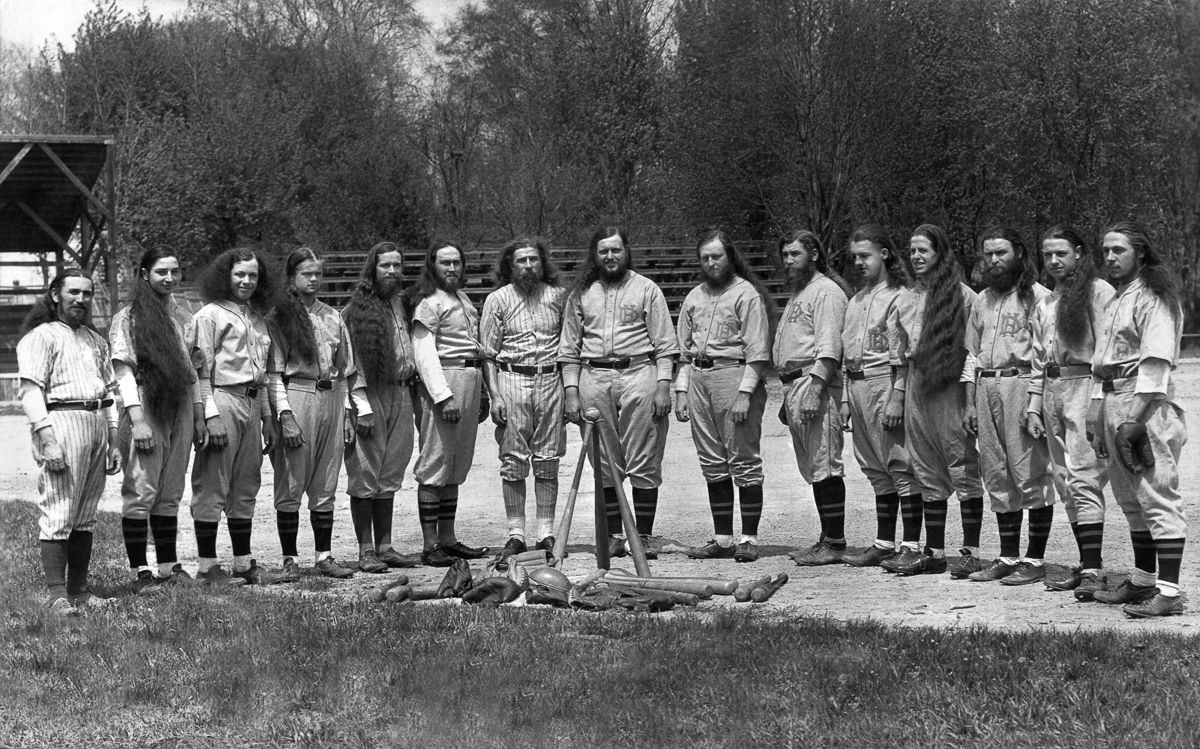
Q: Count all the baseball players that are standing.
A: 15